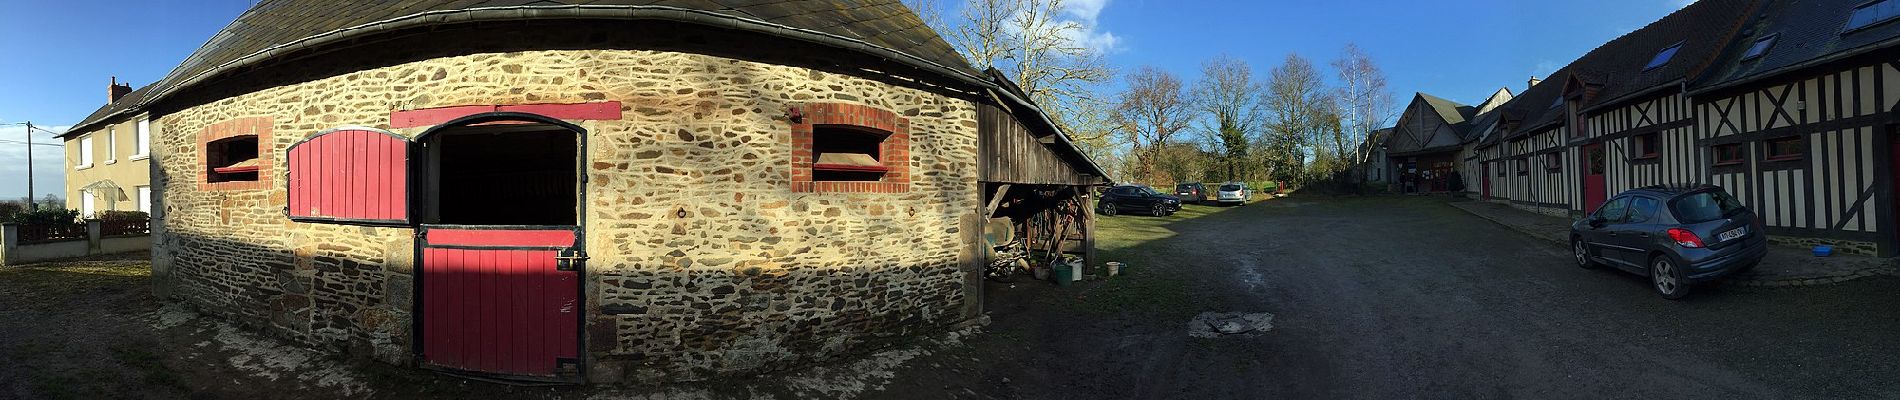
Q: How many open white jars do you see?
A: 2